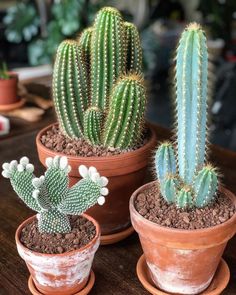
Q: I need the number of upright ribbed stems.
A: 11